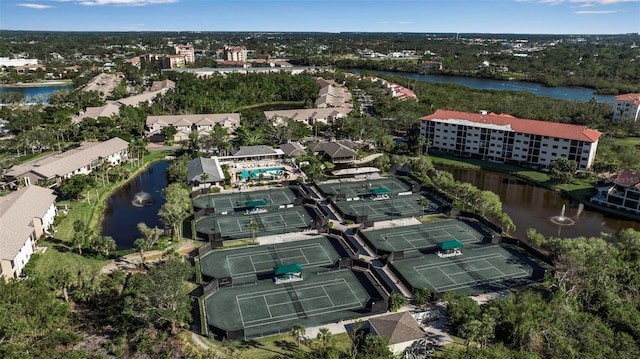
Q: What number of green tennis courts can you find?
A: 8